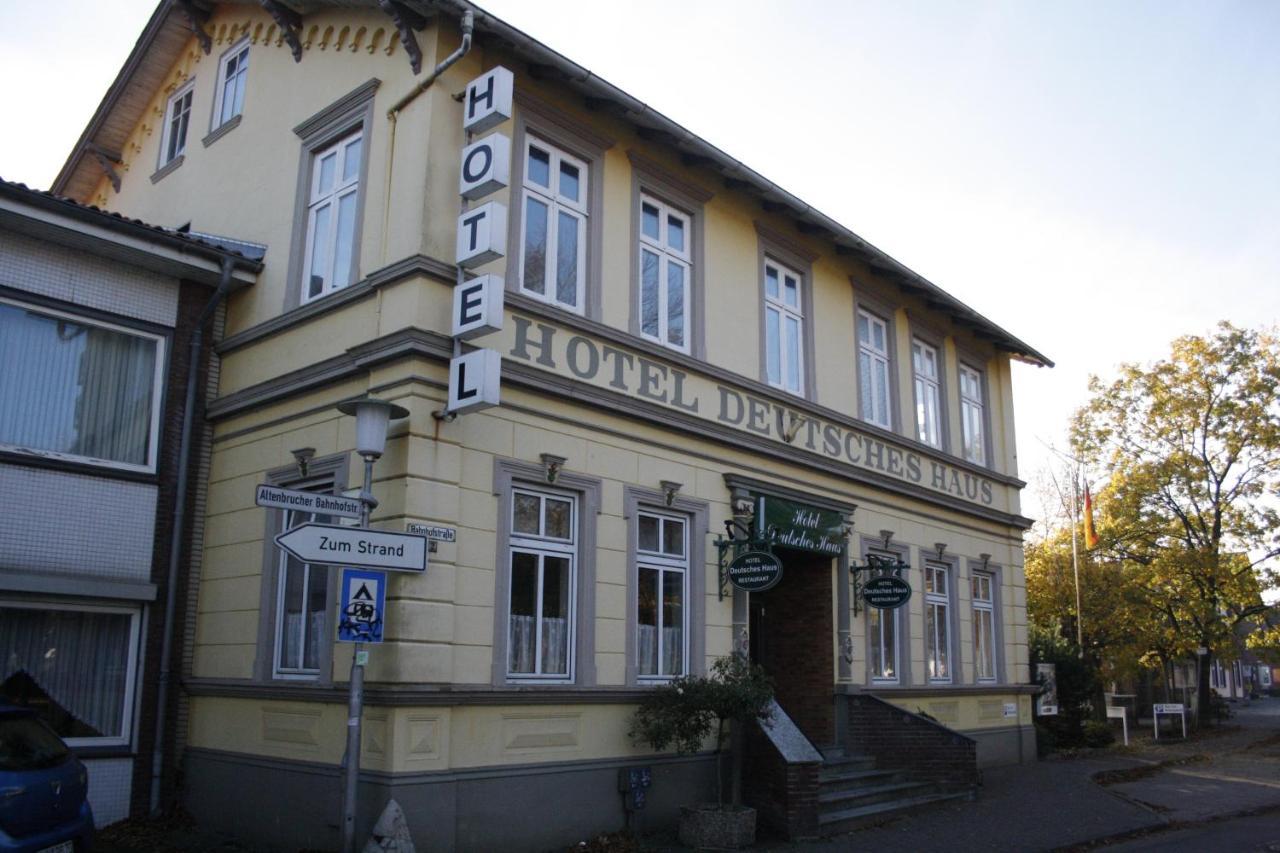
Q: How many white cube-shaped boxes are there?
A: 5